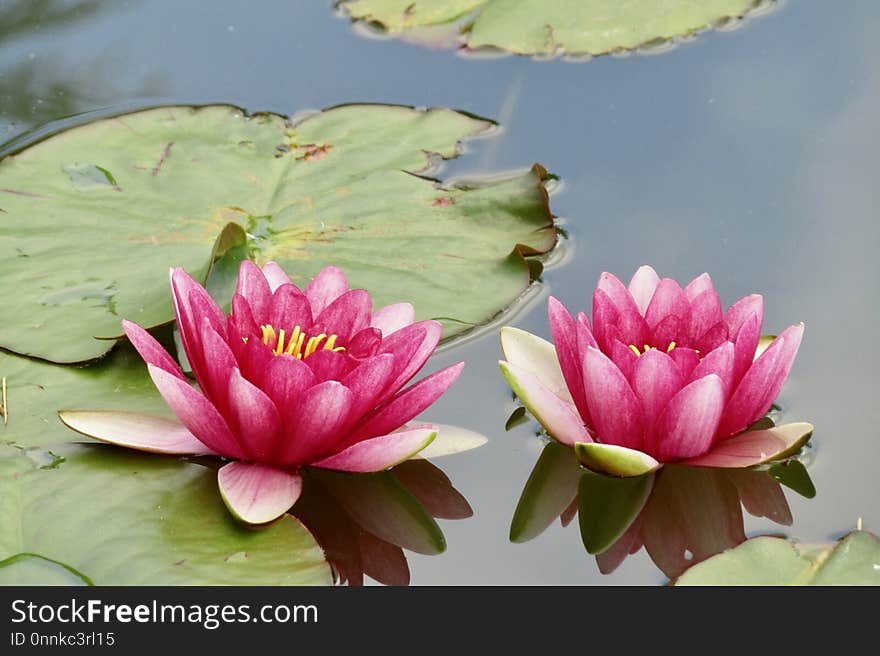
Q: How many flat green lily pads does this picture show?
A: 4